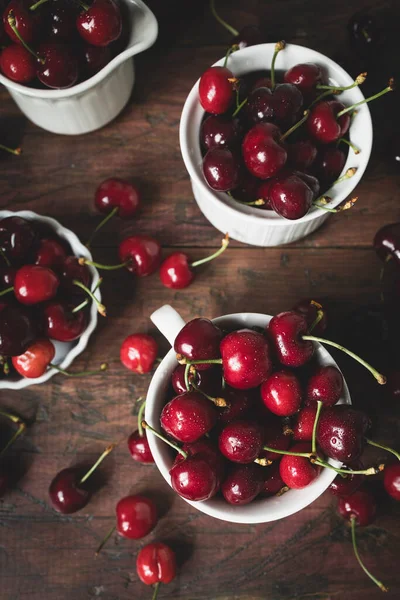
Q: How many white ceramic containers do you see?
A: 4